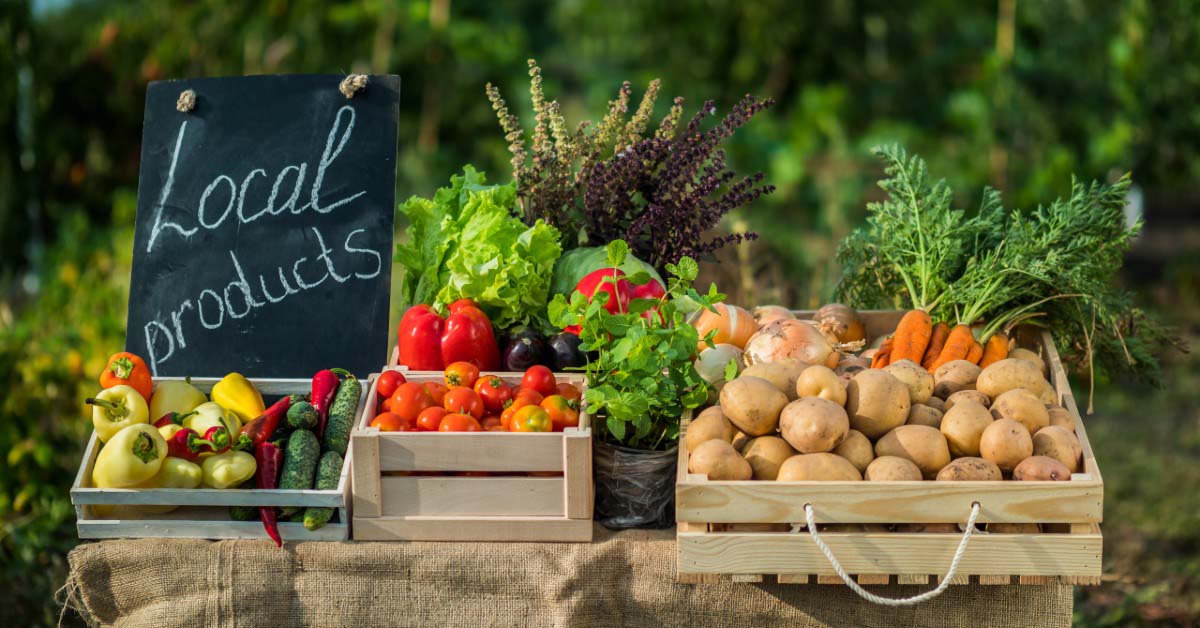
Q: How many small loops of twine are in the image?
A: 2